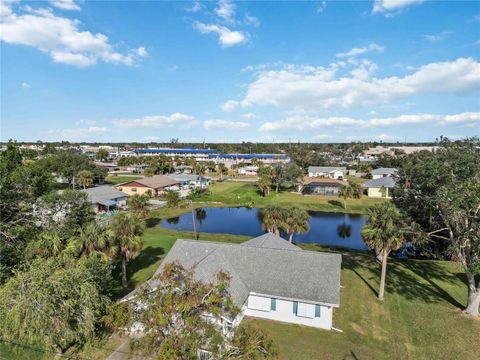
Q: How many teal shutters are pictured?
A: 3